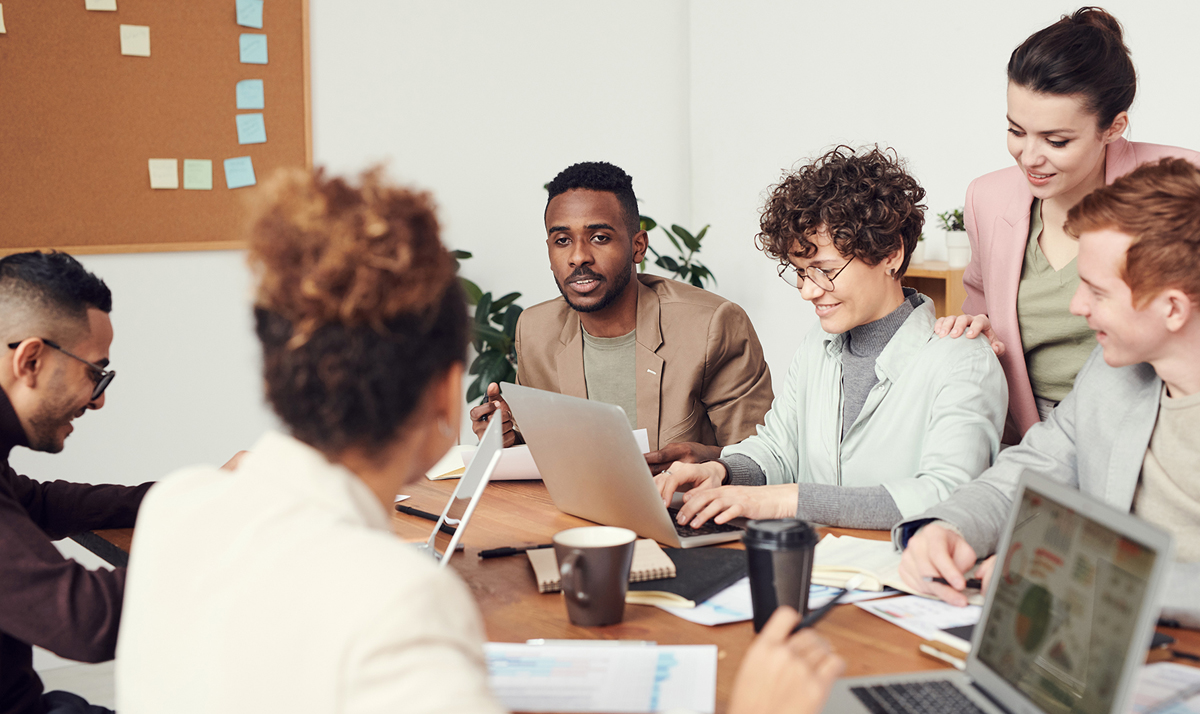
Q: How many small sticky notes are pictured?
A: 10